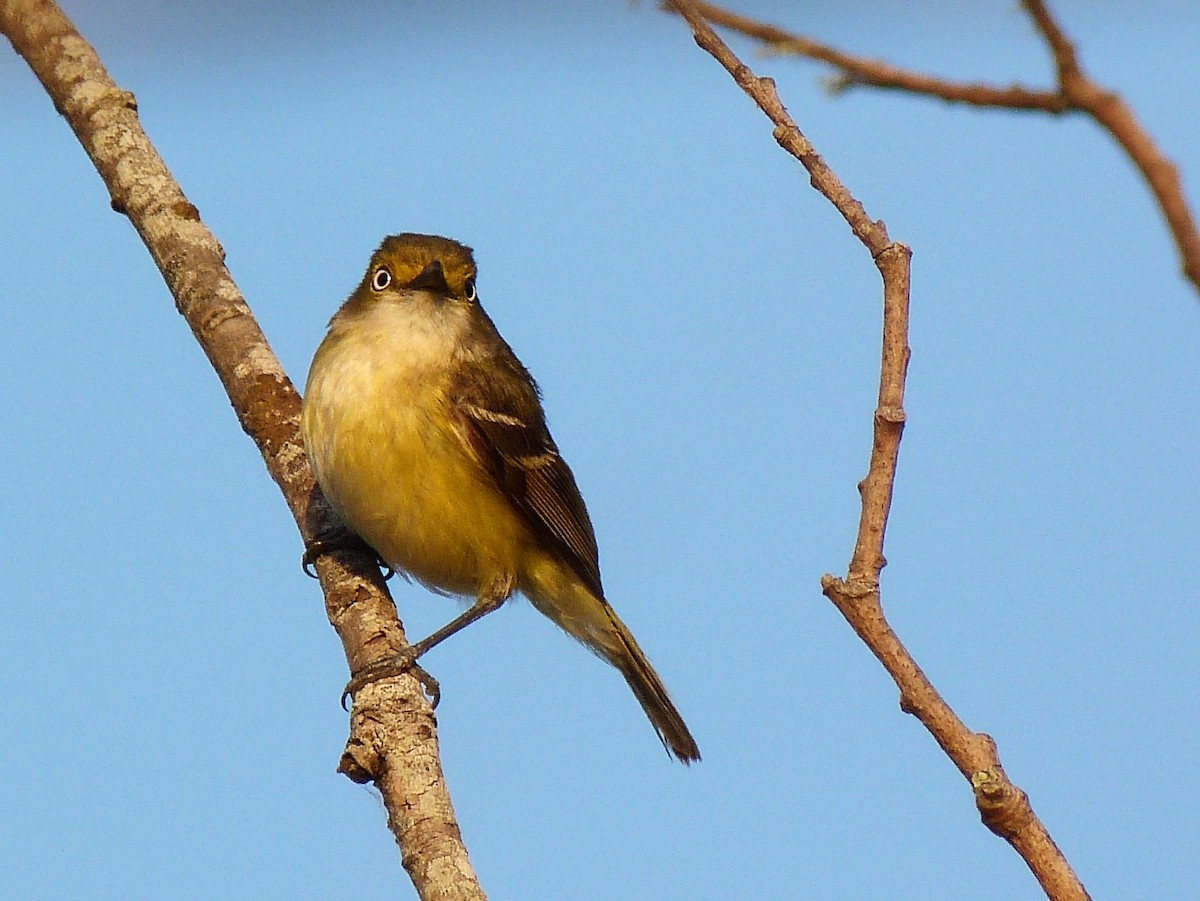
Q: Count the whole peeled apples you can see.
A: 0